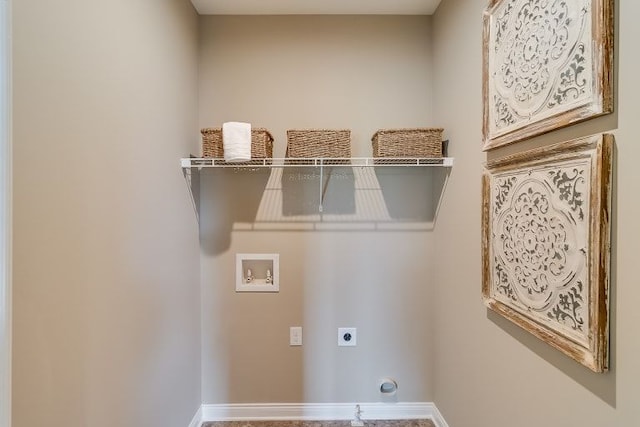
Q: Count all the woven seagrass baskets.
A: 3